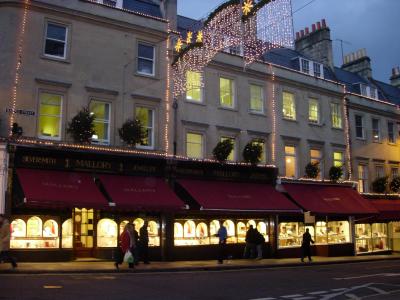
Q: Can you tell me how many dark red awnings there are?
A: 5